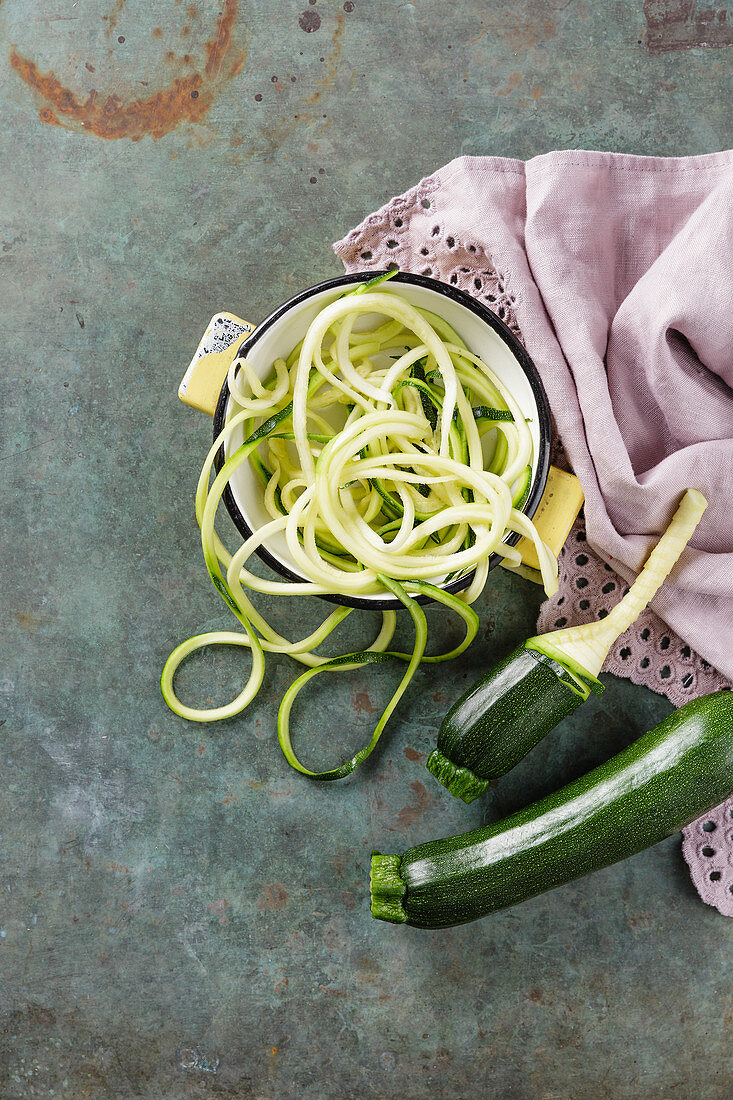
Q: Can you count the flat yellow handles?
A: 2